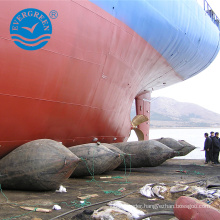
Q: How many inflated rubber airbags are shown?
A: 6